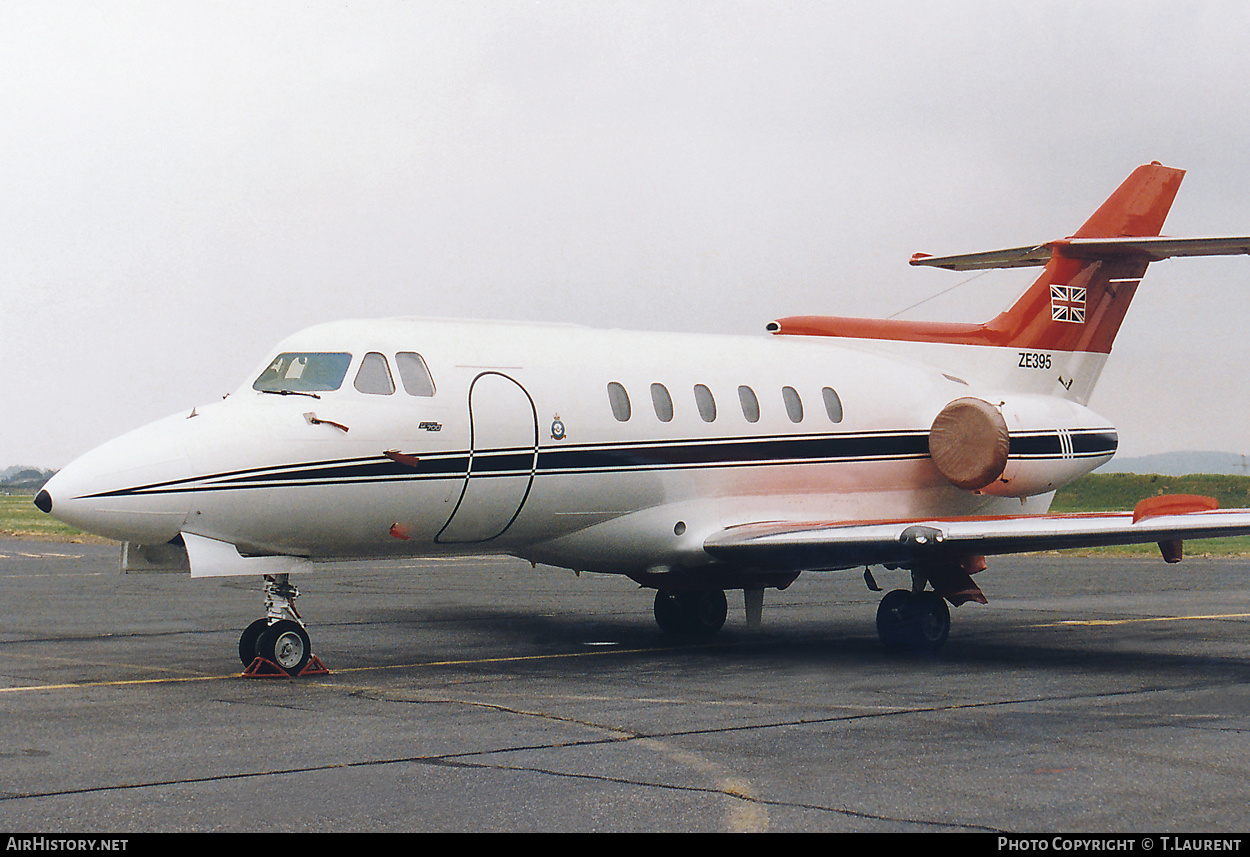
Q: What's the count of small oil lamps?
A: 0